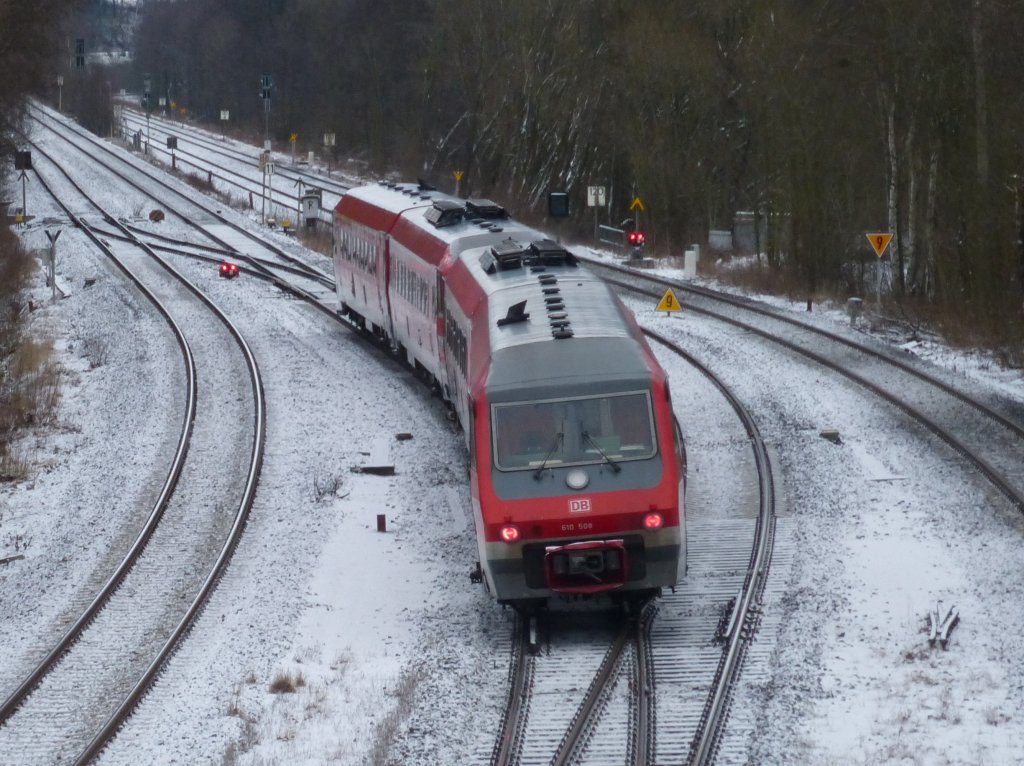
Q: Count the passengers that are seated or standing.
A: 0